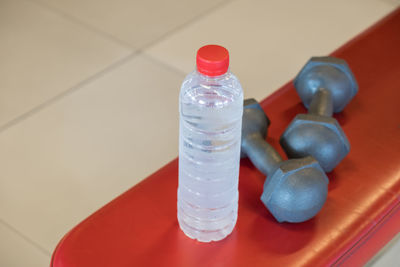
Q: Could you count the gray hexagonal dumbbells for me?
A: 2